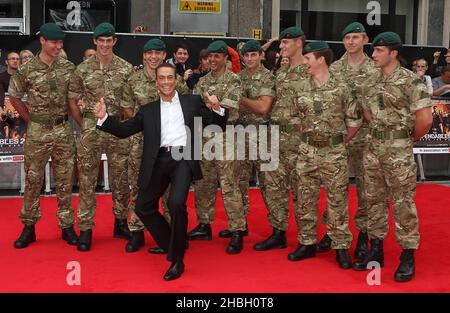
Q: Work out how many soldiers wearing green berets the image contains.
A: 9